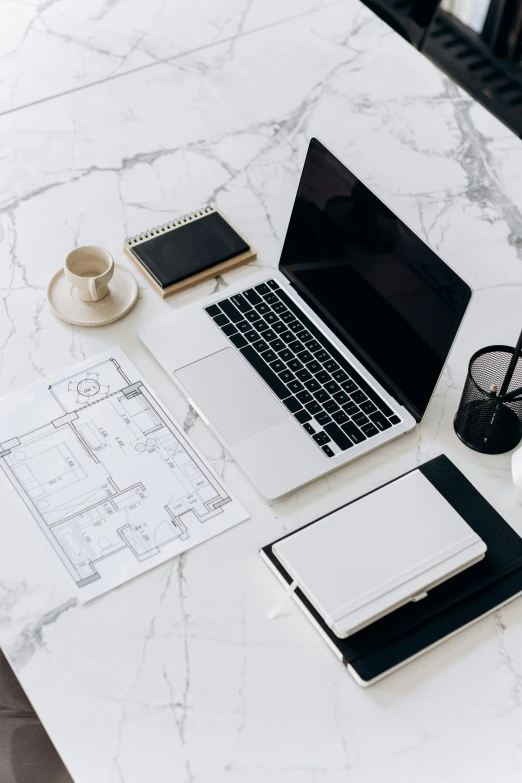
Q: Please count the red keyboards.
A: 0